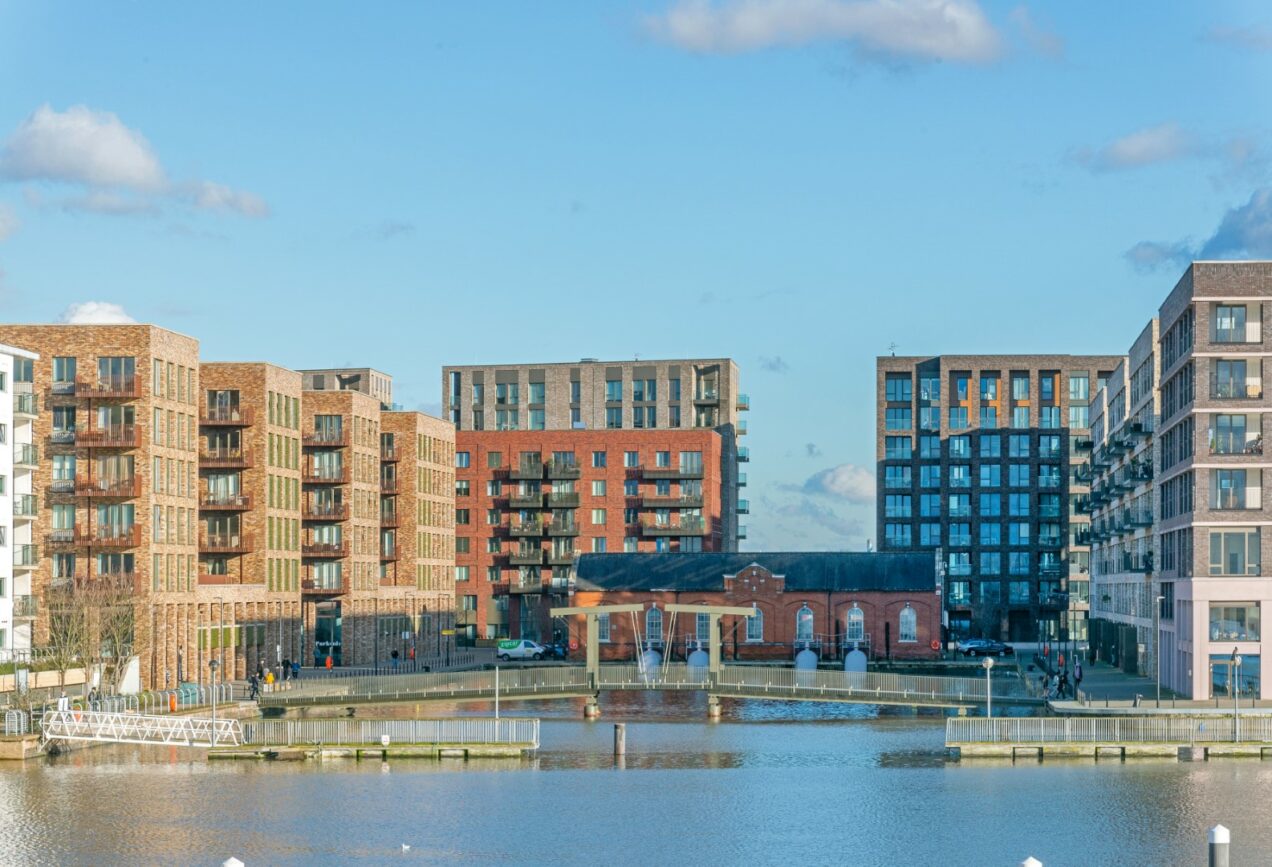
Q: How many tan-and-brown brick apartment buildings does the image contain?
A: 4